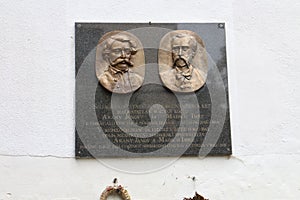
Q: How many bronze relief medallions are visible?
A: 2